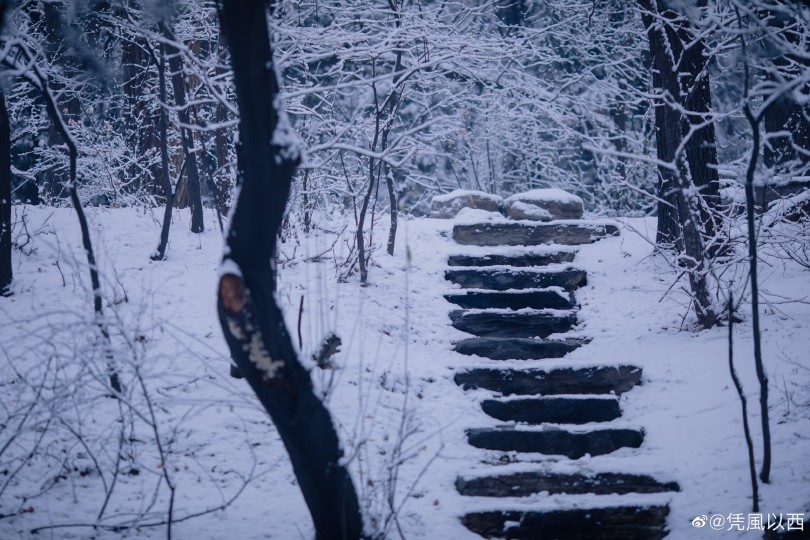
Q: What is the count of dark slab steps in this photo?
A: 11